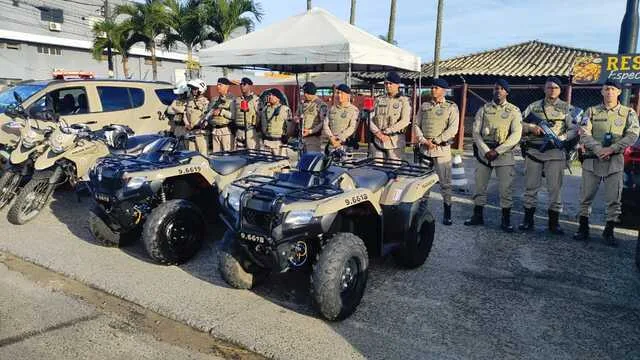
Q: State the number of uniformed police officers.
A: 12